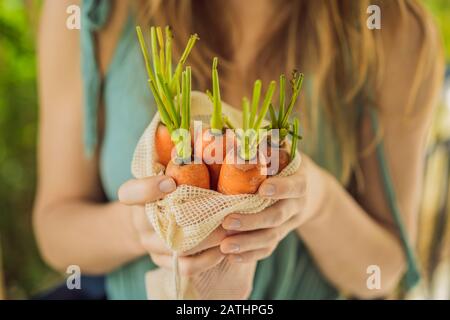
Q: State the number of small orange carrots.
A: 5